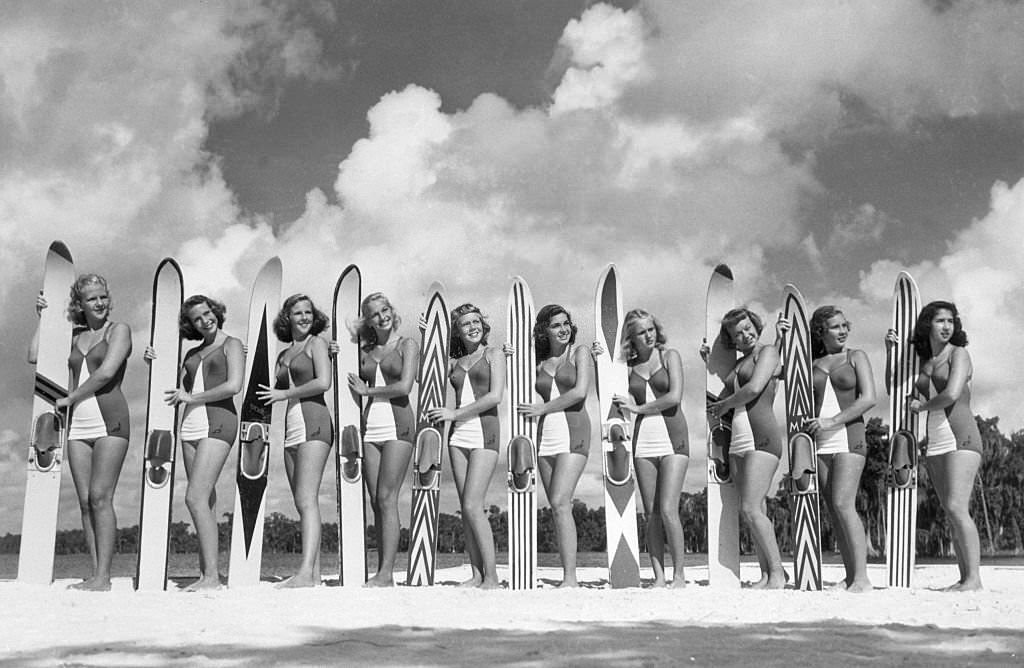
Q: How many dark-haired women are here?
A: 7